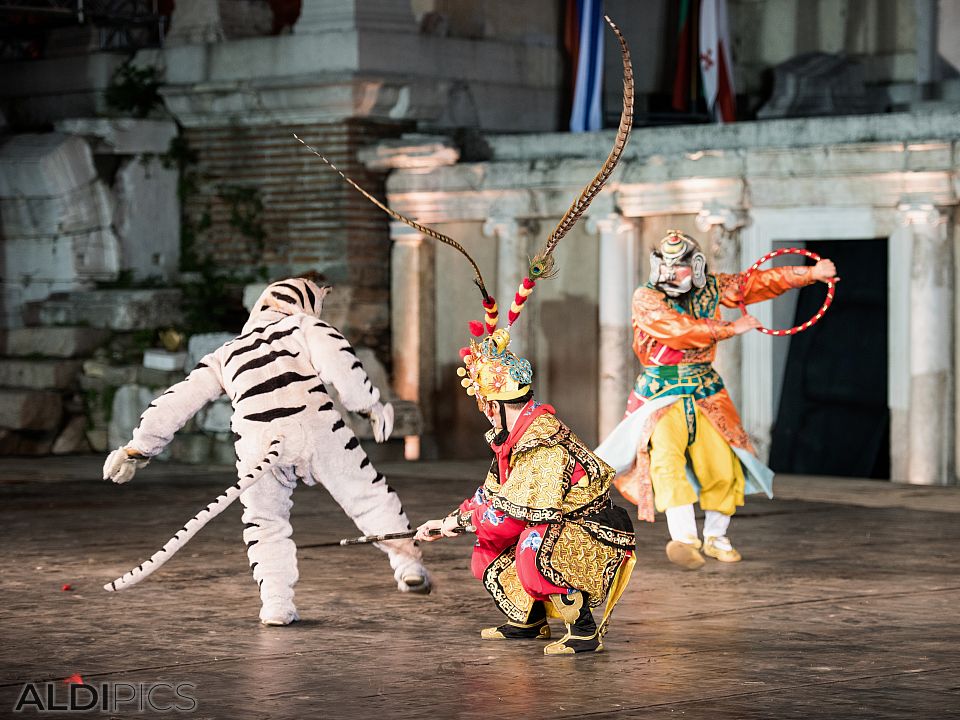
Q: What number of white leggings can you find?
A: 2